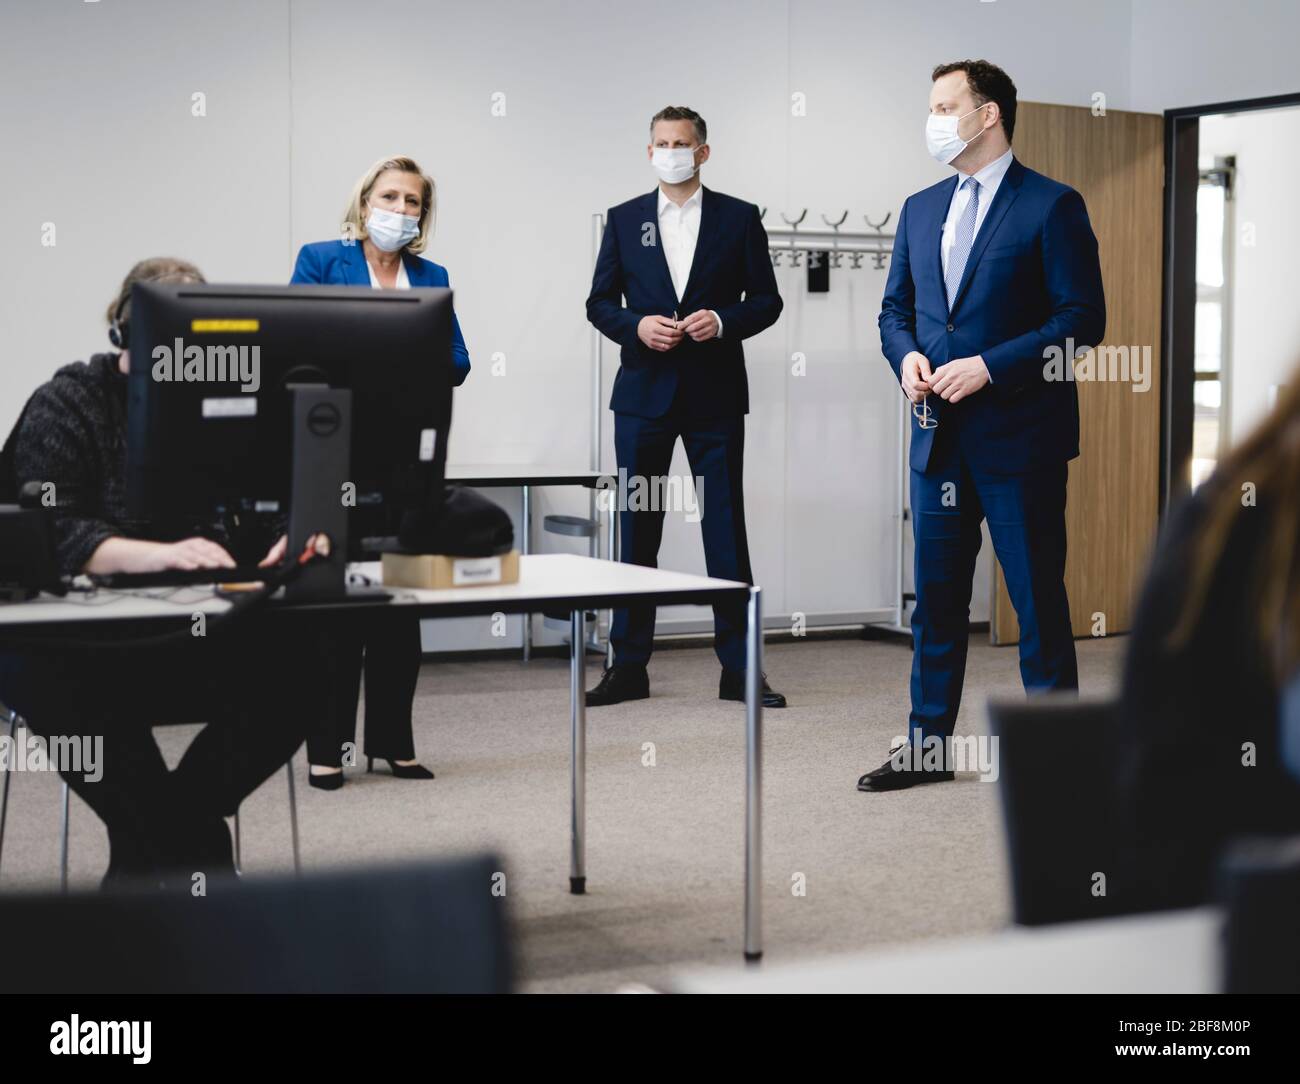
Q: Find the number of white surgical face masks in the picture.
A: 3